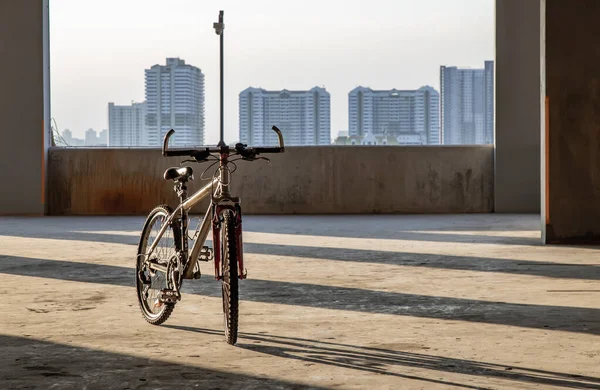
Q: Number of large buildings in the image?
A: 5